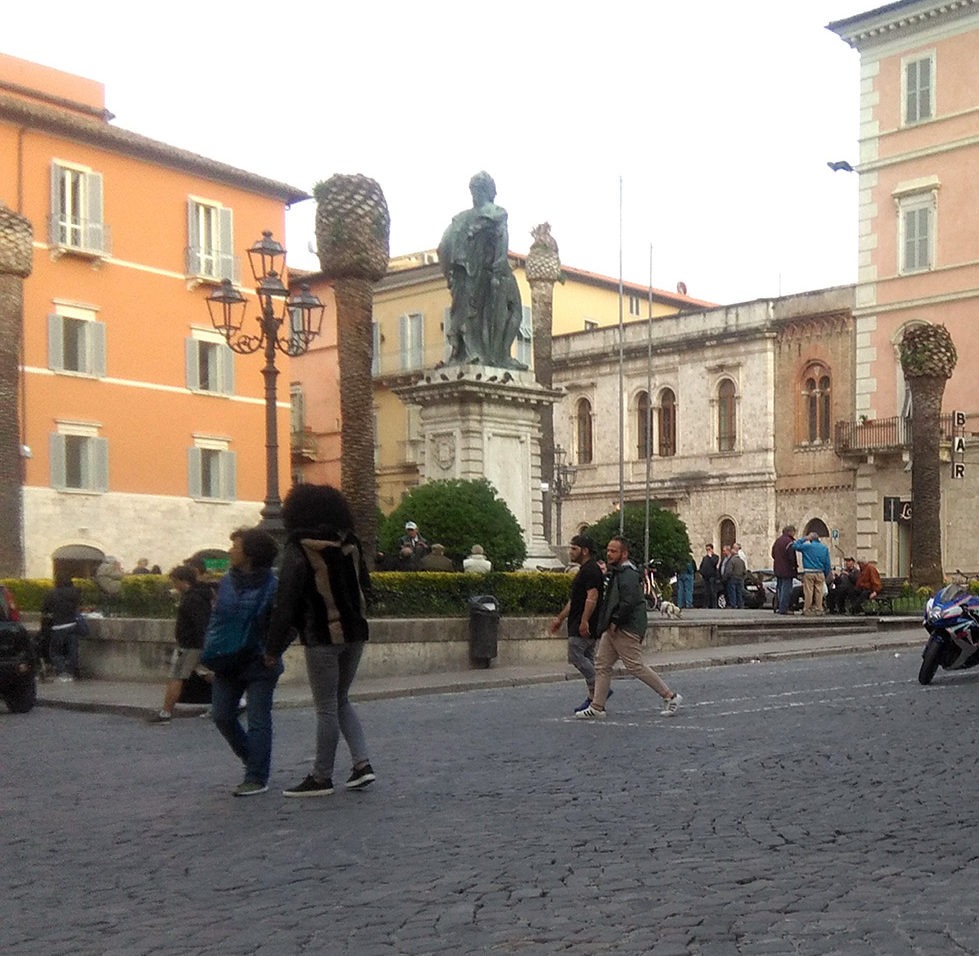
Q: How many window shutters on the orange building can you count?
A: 12